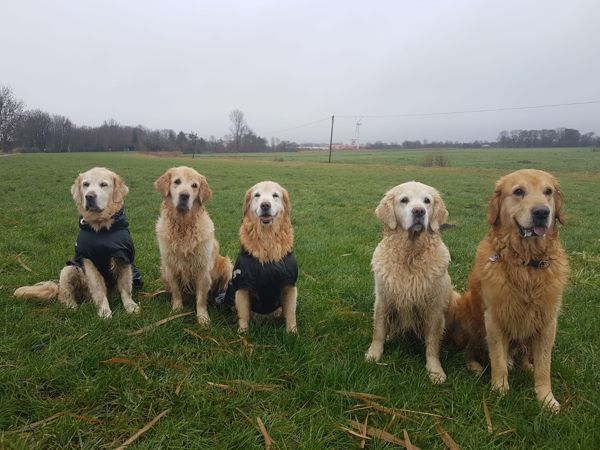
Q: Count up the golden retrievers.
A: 5